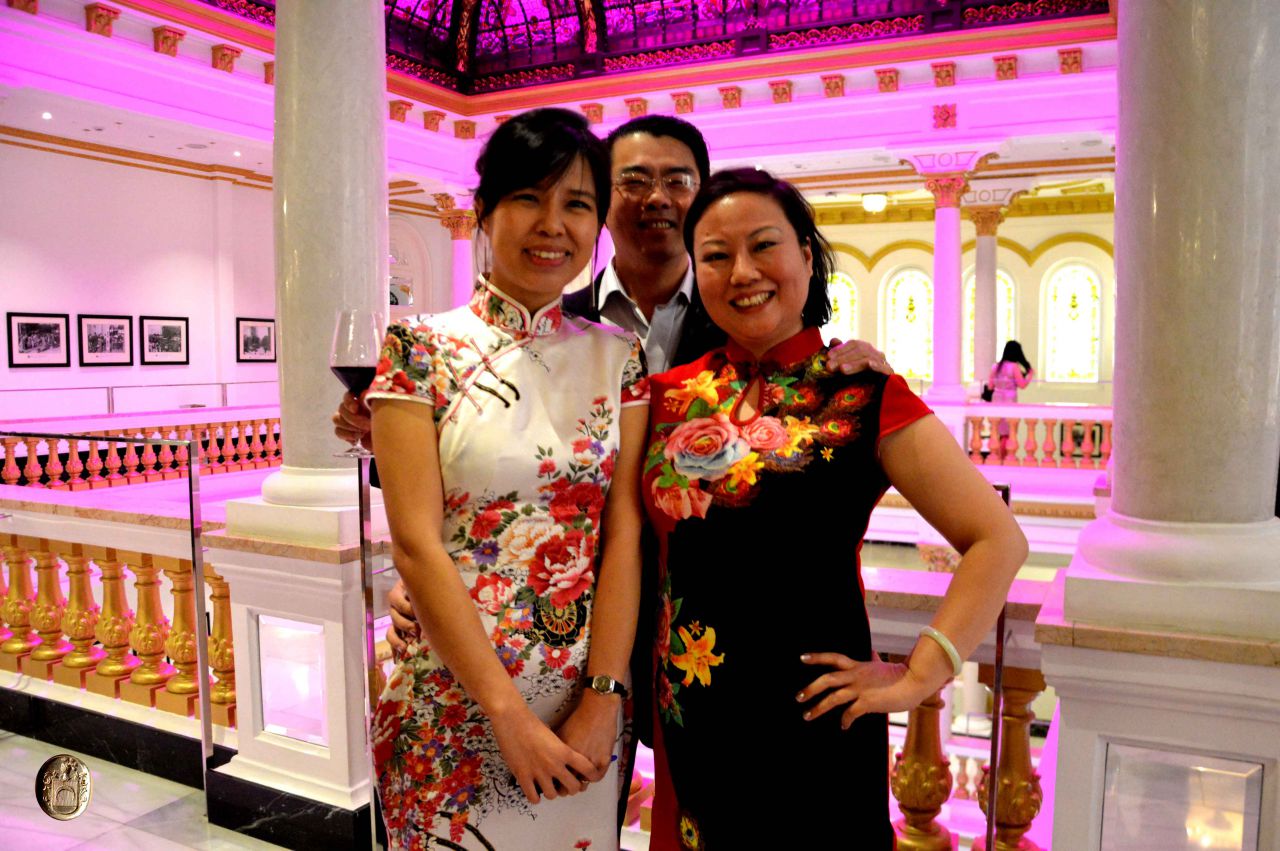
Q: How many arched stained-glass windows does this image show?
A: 4